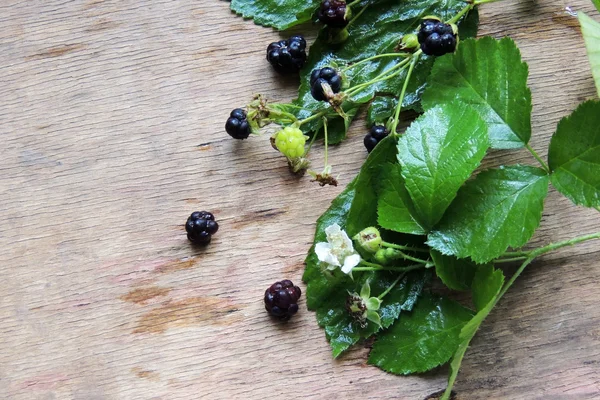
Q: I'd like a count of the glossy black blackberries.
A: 8